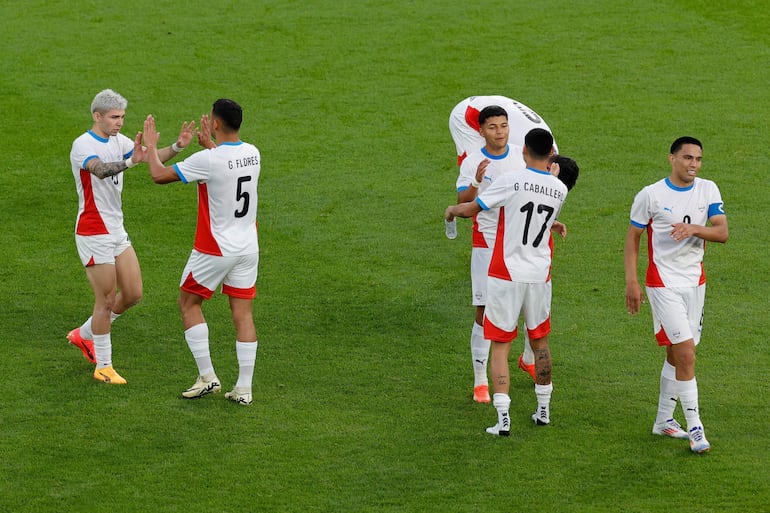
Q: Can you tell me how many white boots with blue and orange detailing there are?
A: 2